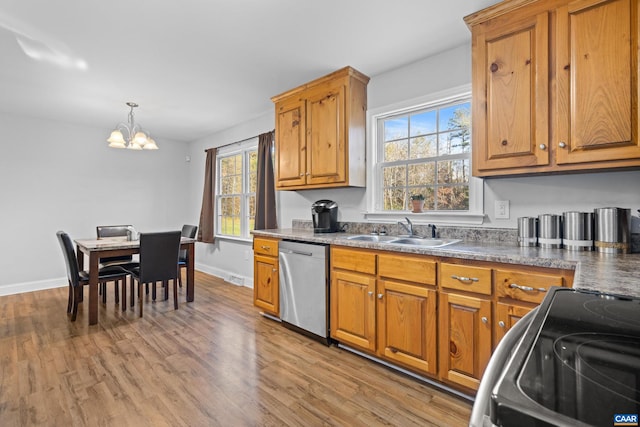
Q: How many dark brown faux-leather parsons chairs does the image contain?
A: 4